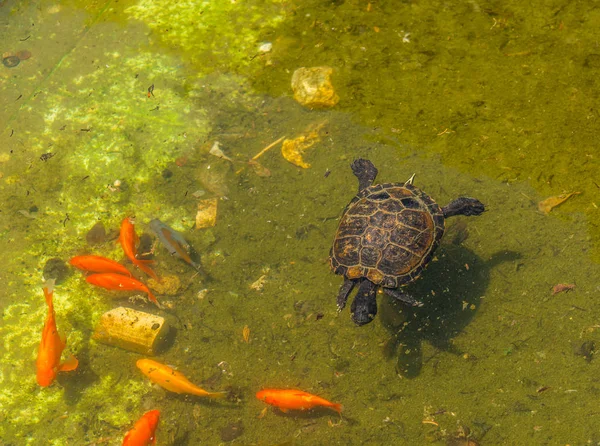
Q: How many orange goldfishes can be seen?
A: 7